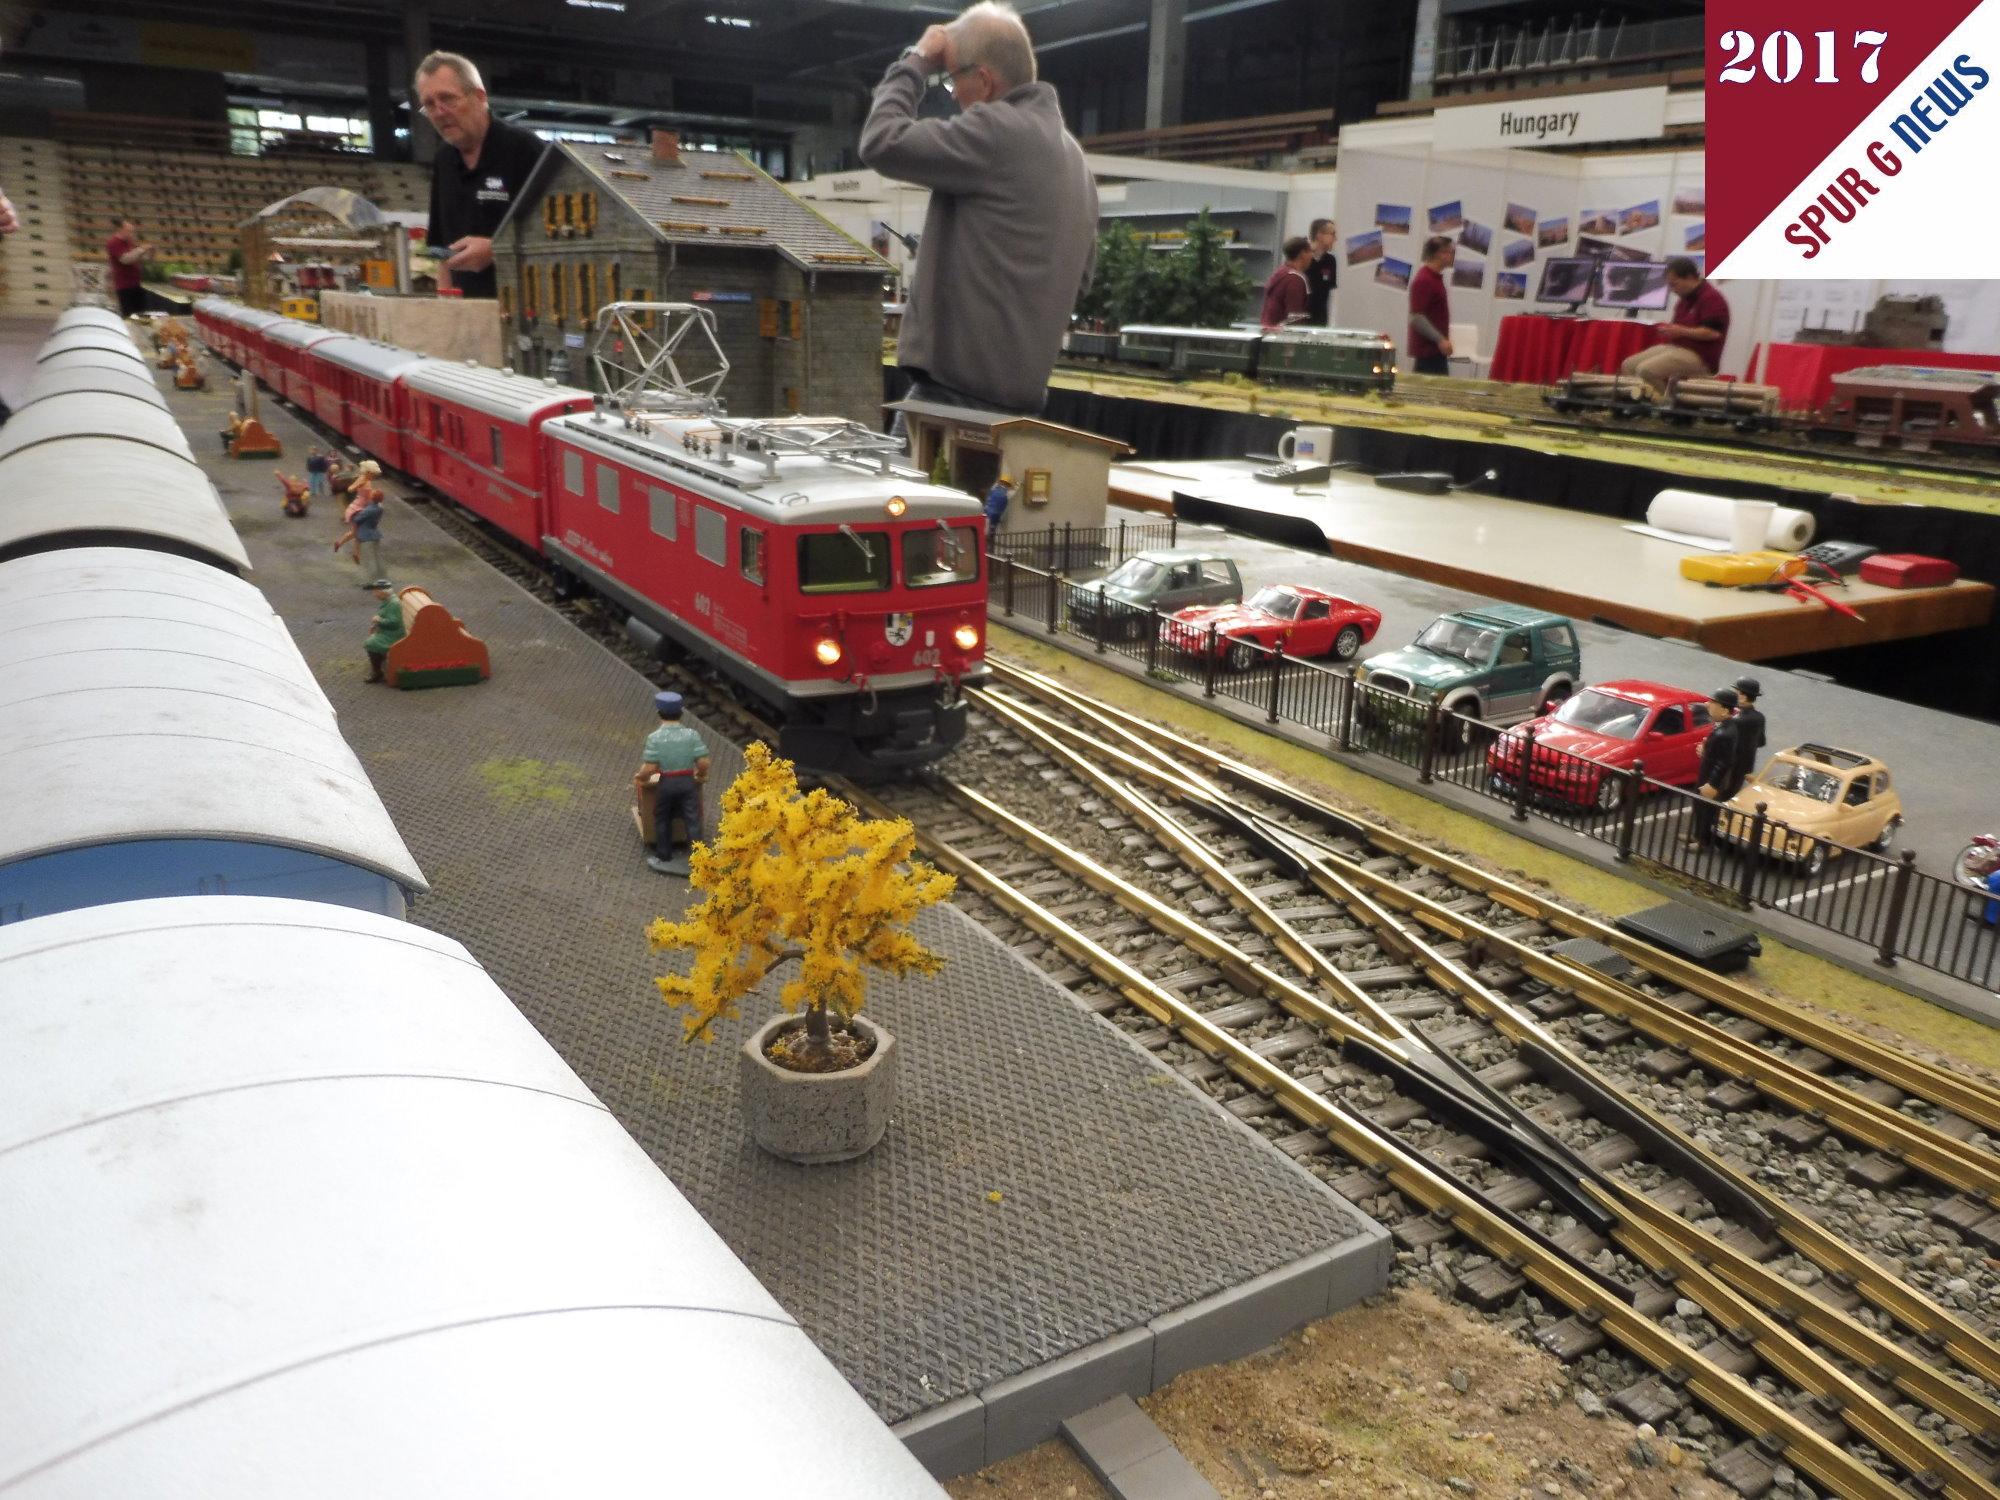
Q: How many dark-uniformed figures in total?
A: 2